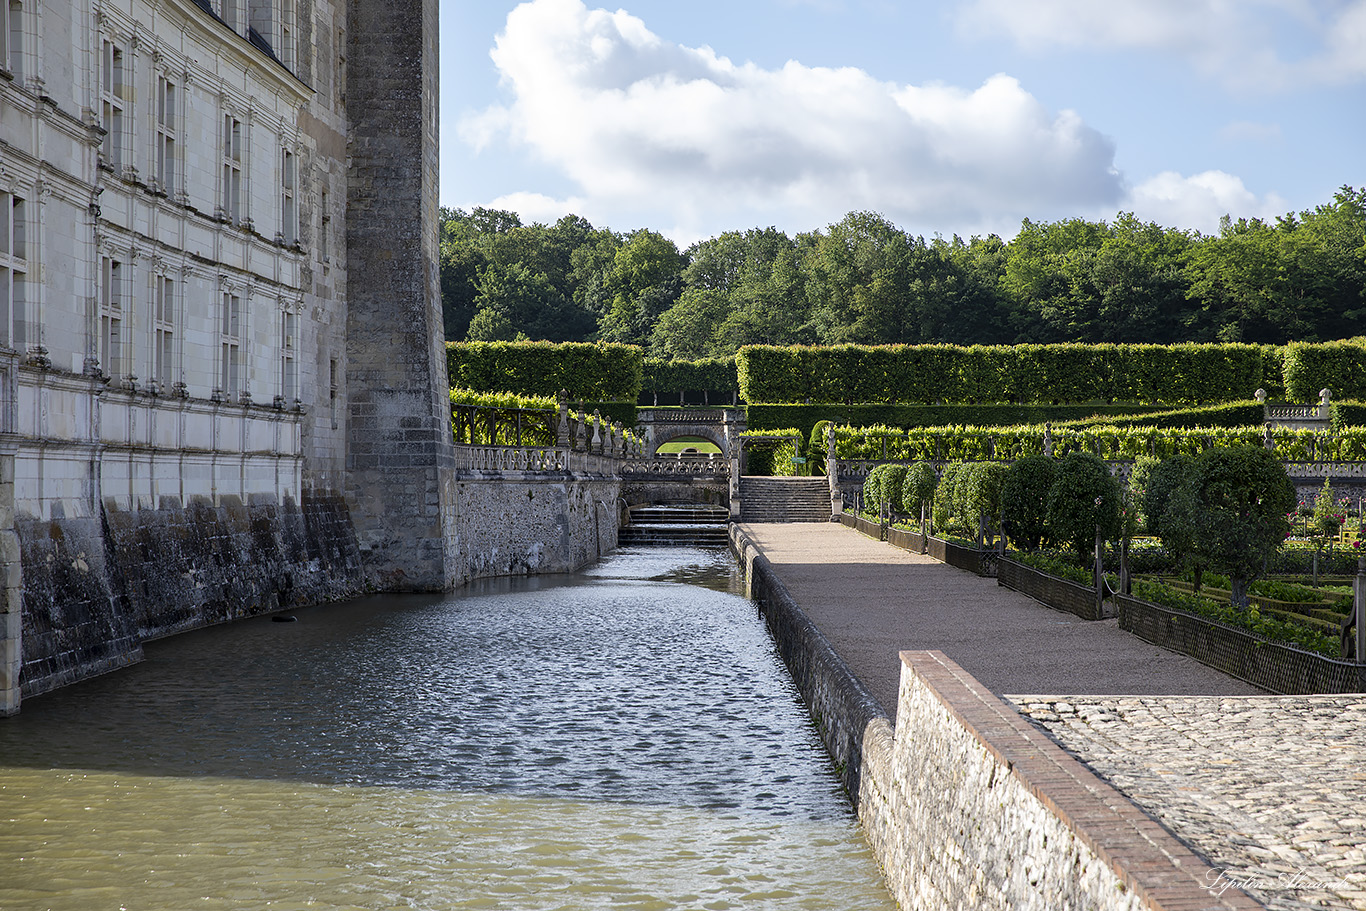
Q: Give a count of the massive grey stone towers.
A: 1